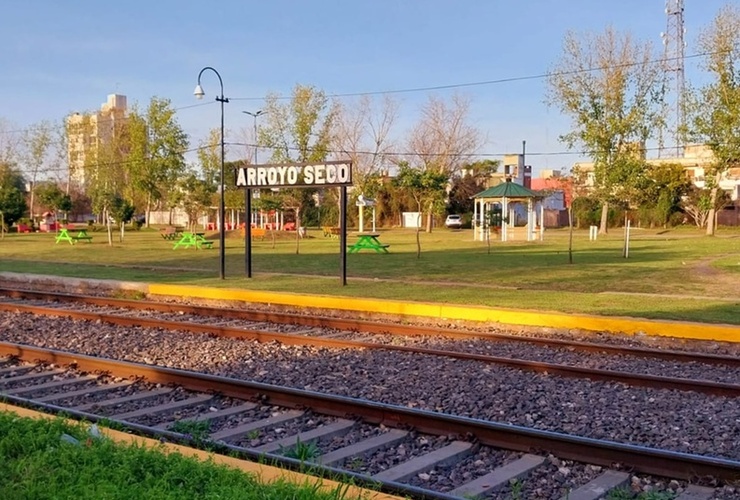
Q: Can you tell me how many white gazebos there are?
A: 1